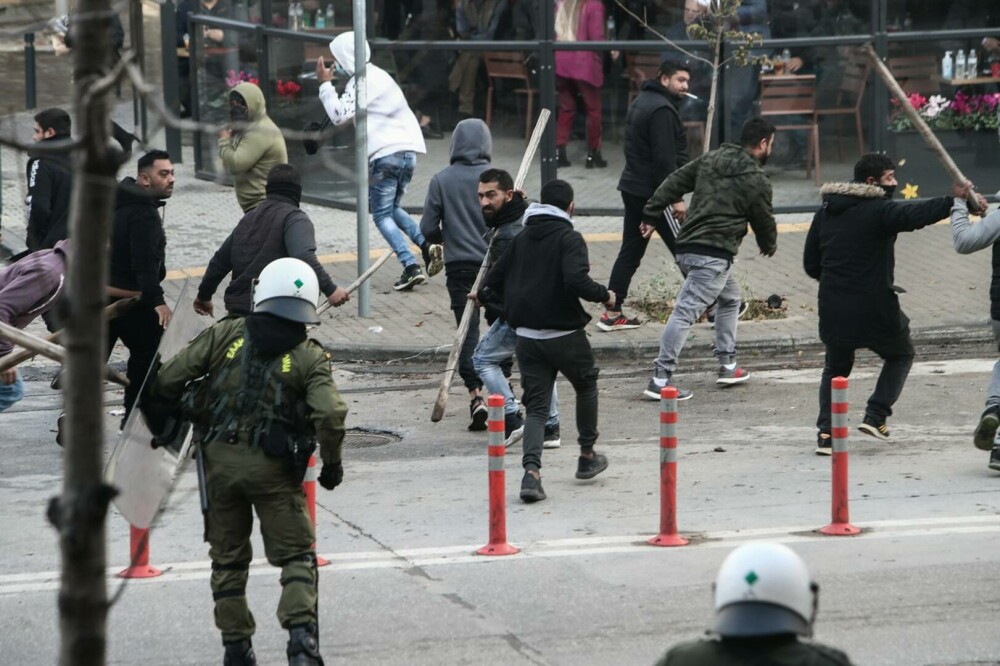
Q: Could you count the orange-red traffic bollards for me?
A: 5